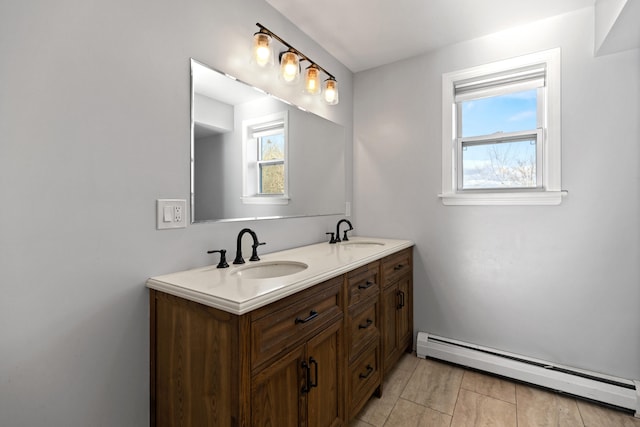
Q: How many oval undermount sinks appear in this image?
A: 2